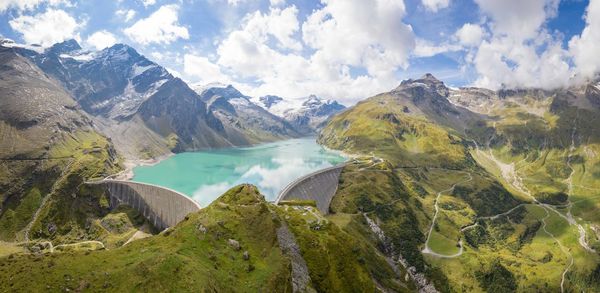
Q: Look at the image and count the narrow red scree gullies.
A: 0